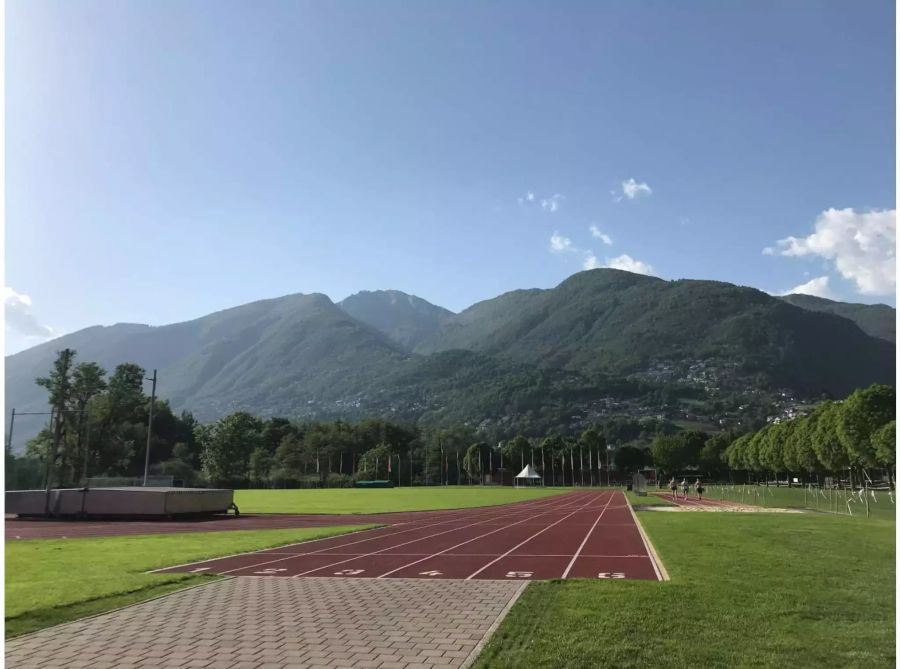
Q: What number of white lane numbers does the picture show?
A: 6